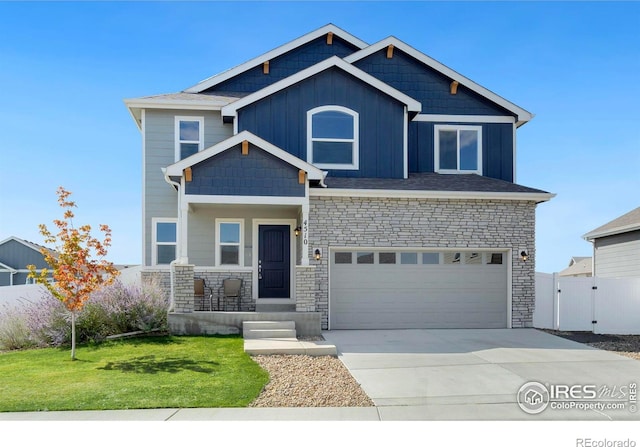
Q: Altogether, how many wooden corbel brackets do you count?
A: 7